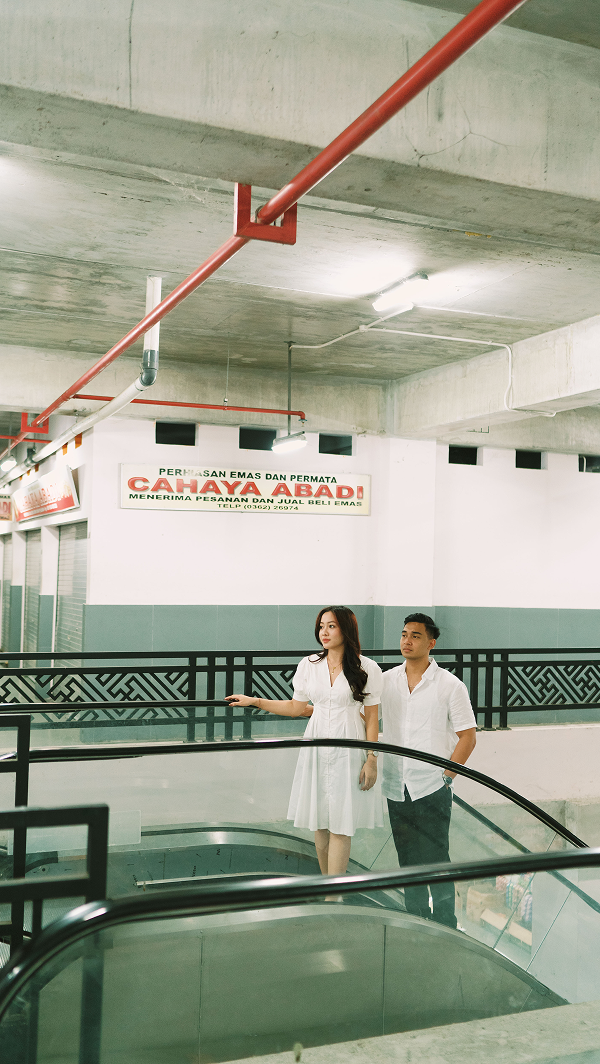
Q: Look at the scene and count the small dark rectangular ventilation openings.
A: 6